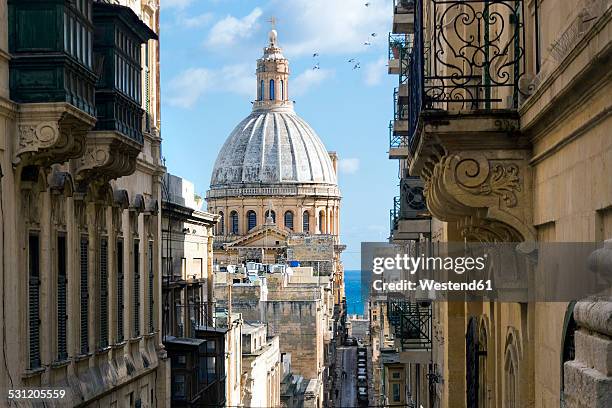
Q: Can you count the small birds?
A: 7